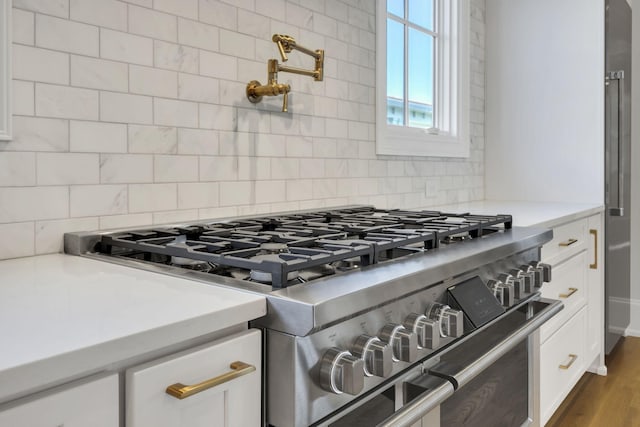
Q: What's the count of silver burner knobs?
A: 10